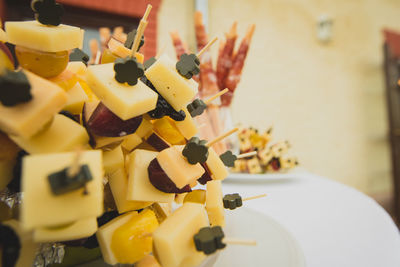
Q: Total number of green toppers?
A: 13